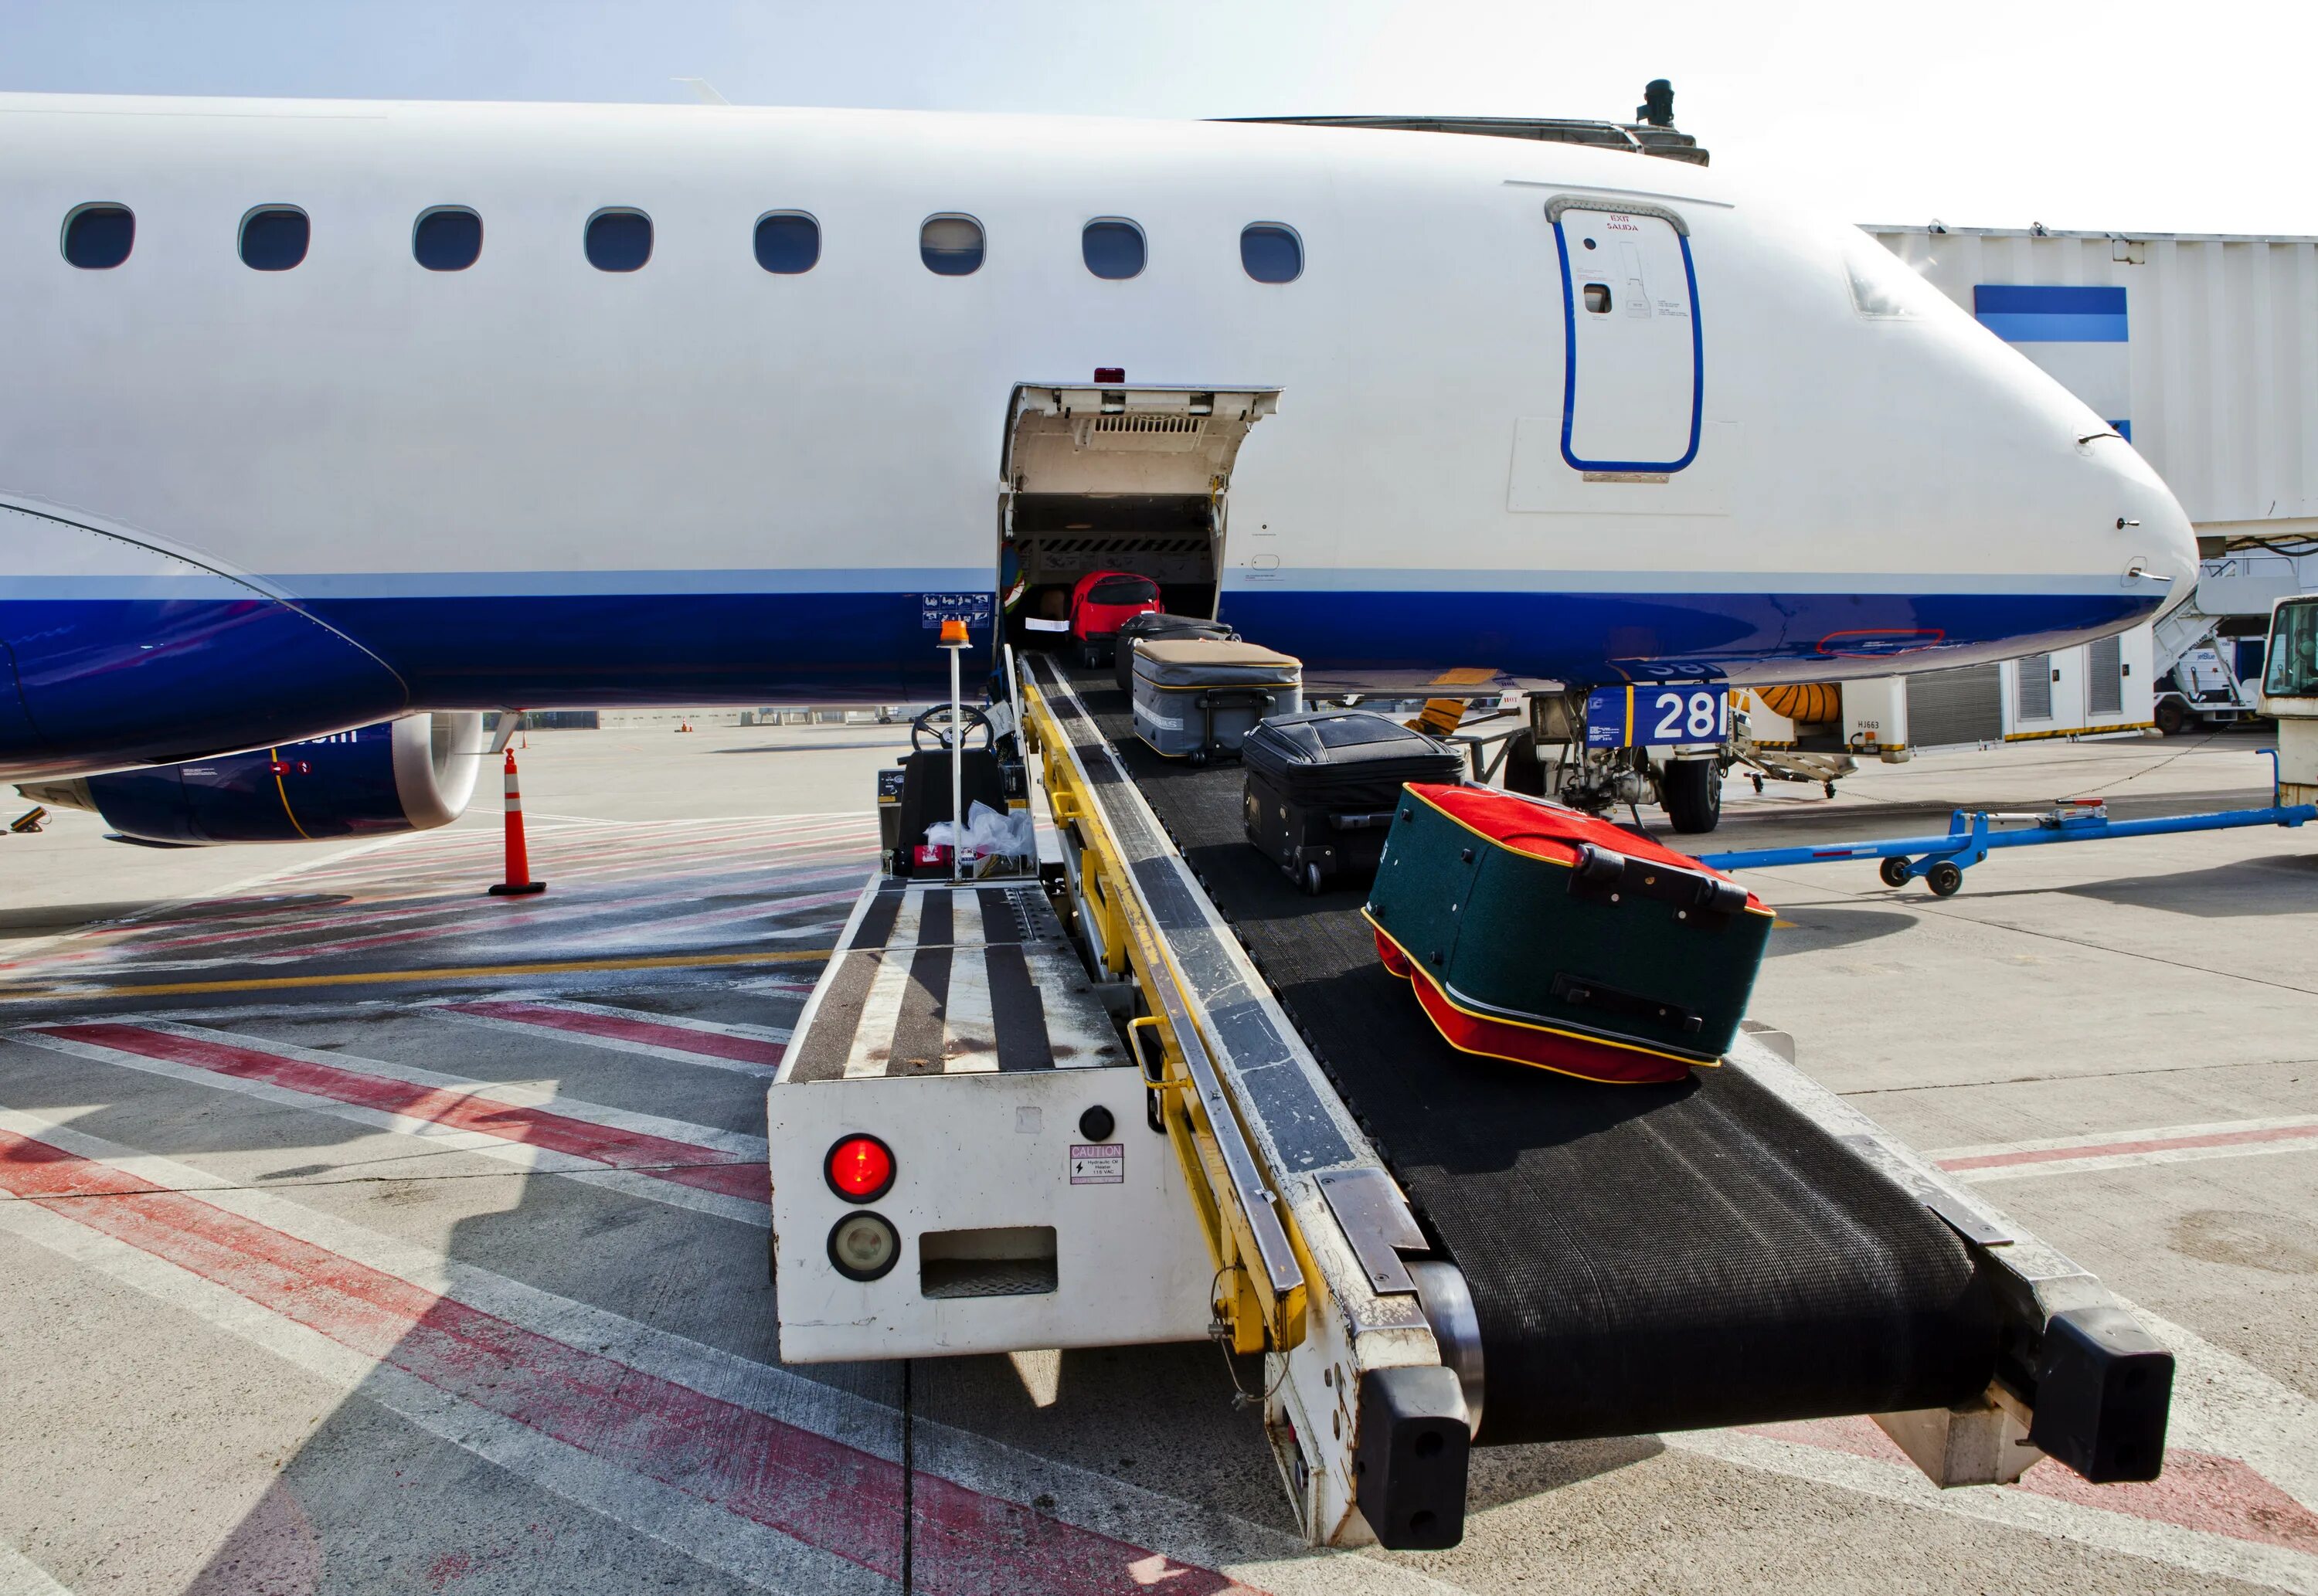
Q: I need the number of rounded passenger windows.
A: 8